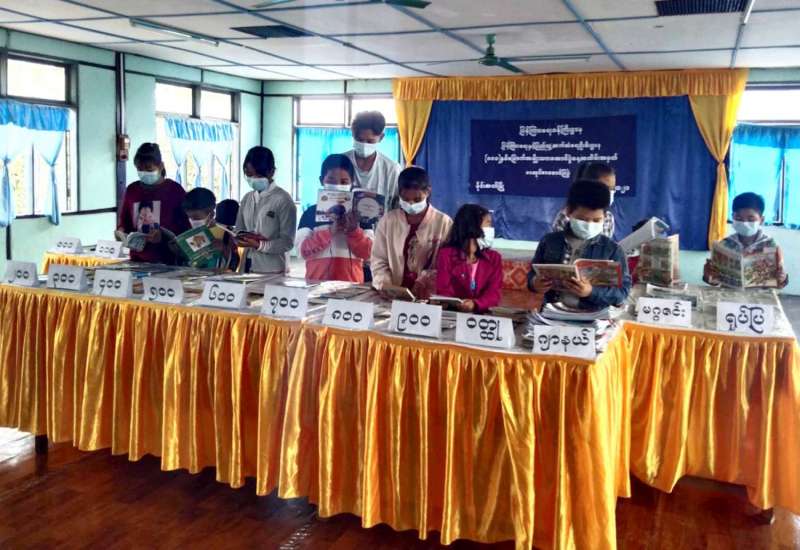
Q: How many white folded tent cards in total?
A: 14